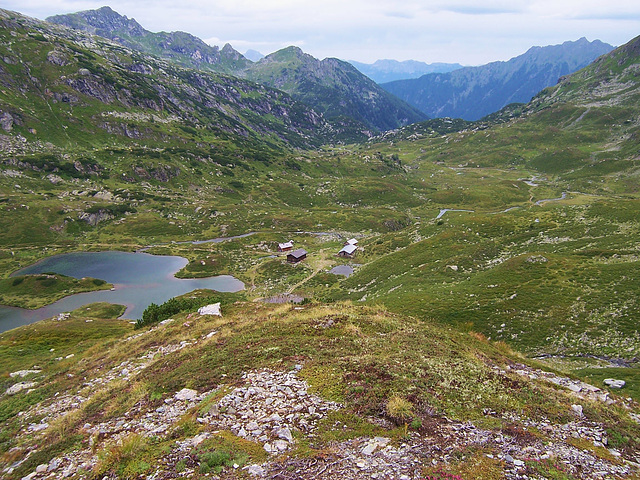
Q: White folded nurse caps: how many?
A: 0